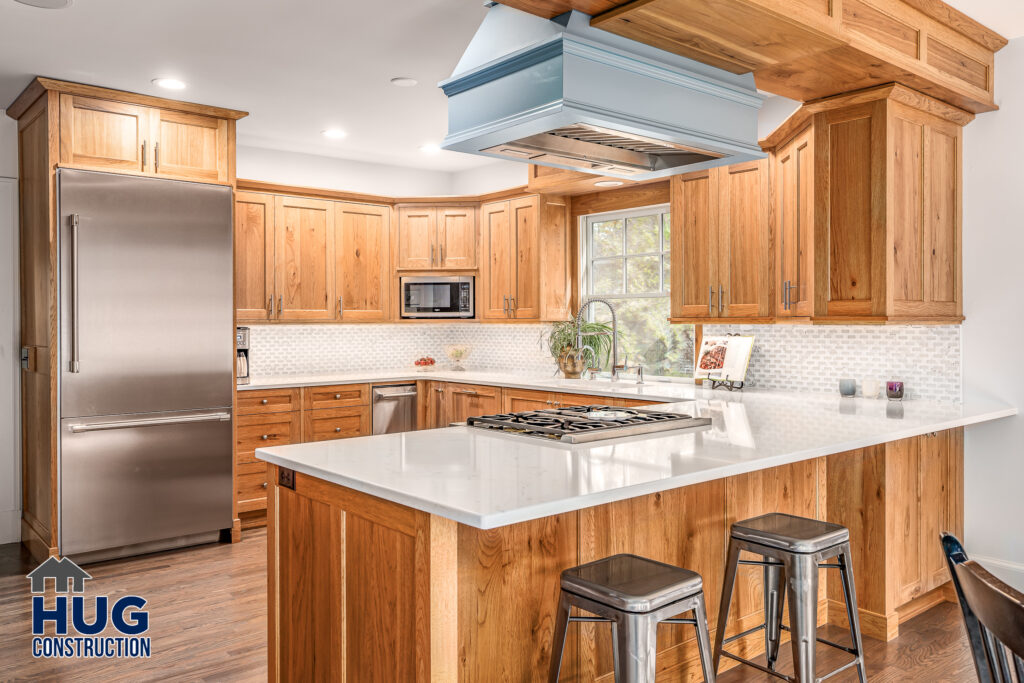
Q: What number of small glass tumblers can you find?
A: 3